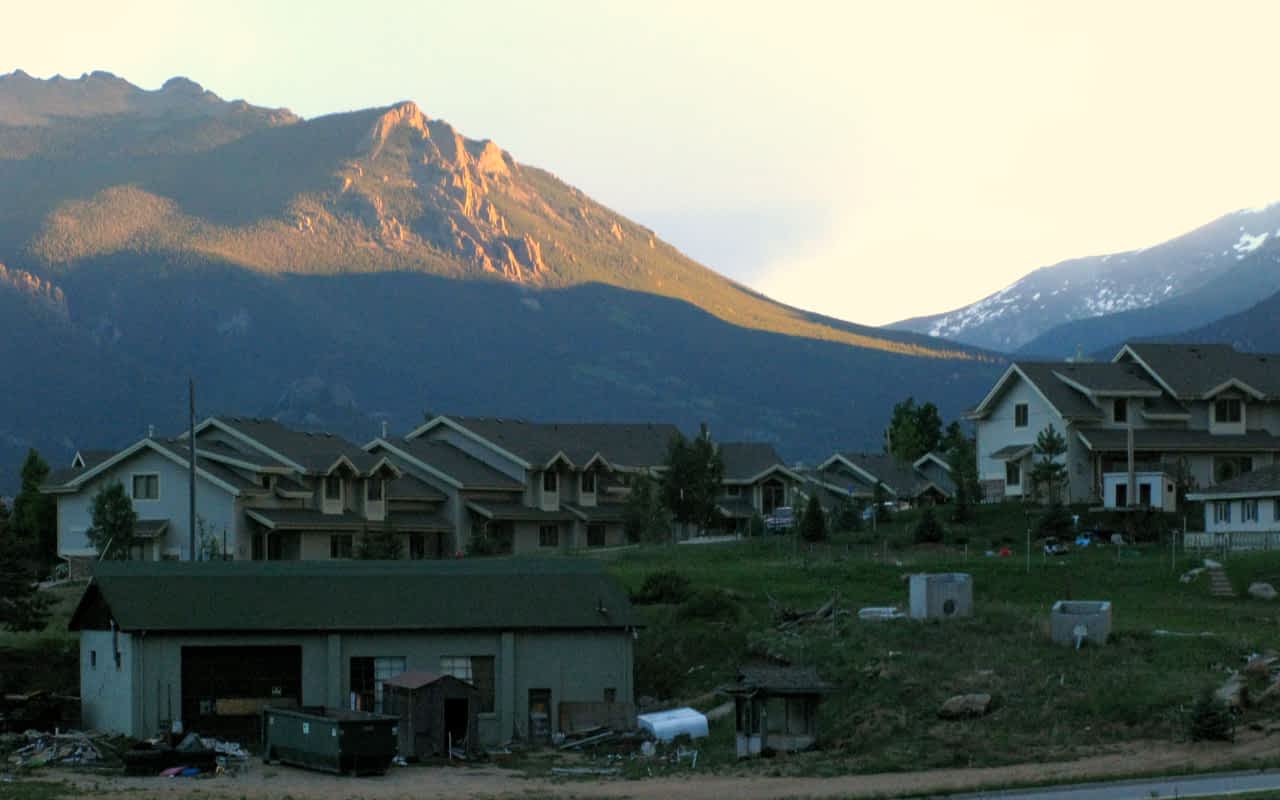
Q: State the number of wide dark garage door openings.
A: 1